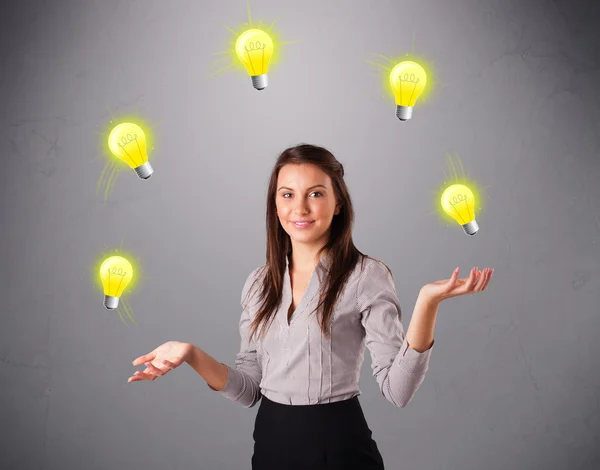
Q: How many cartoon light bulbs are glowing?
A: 5